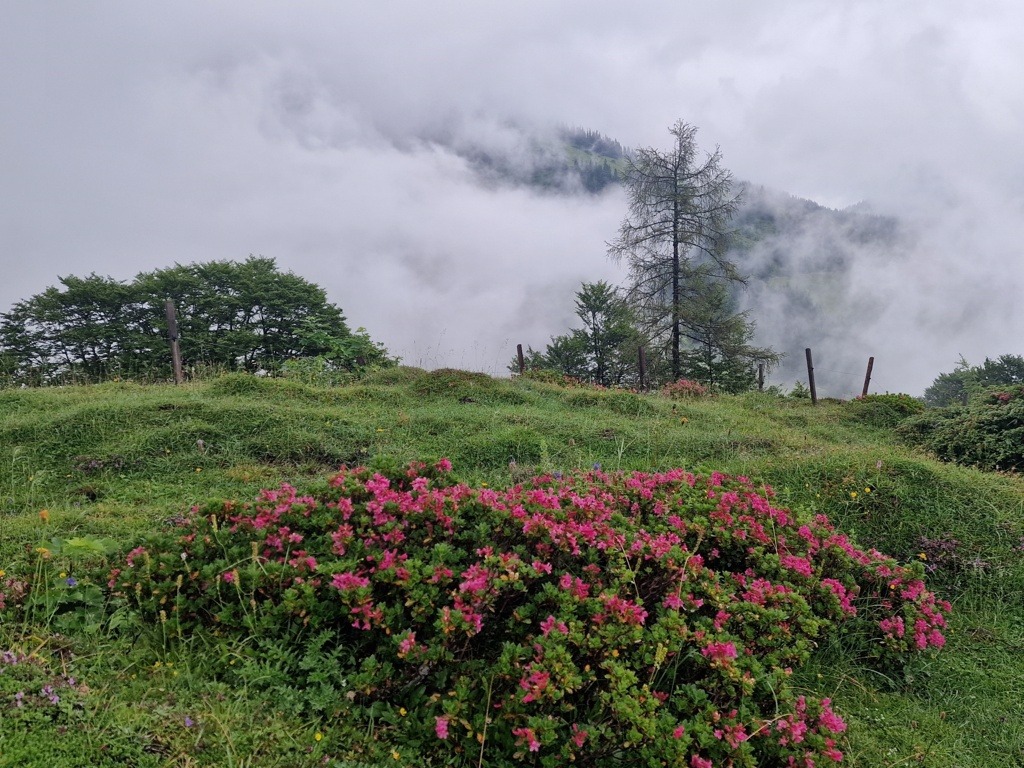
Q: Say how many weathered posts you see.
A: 6